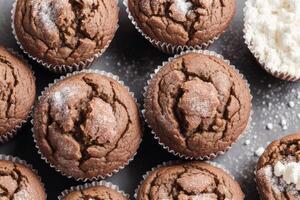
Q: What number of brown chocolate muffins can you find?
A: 9